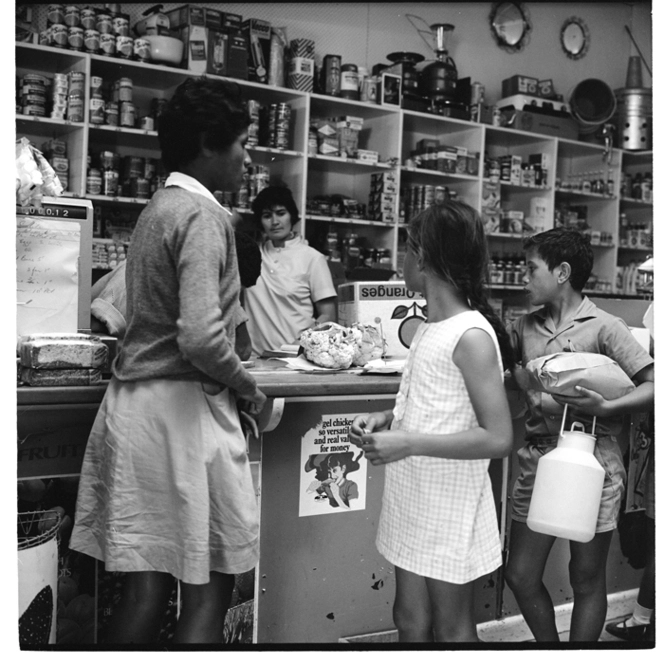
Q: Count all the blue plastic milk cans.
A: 0